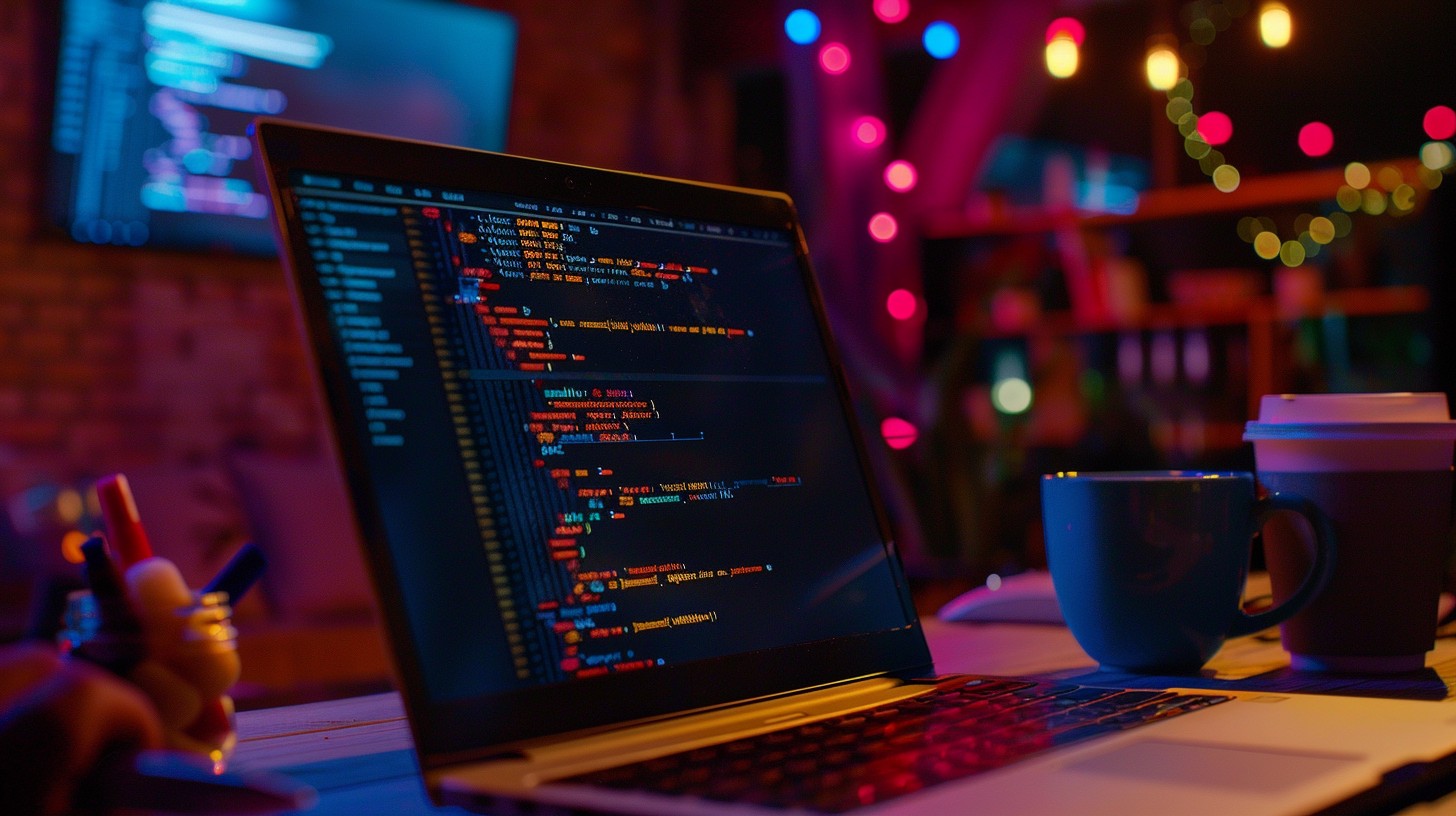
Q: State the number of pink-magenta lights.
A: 11